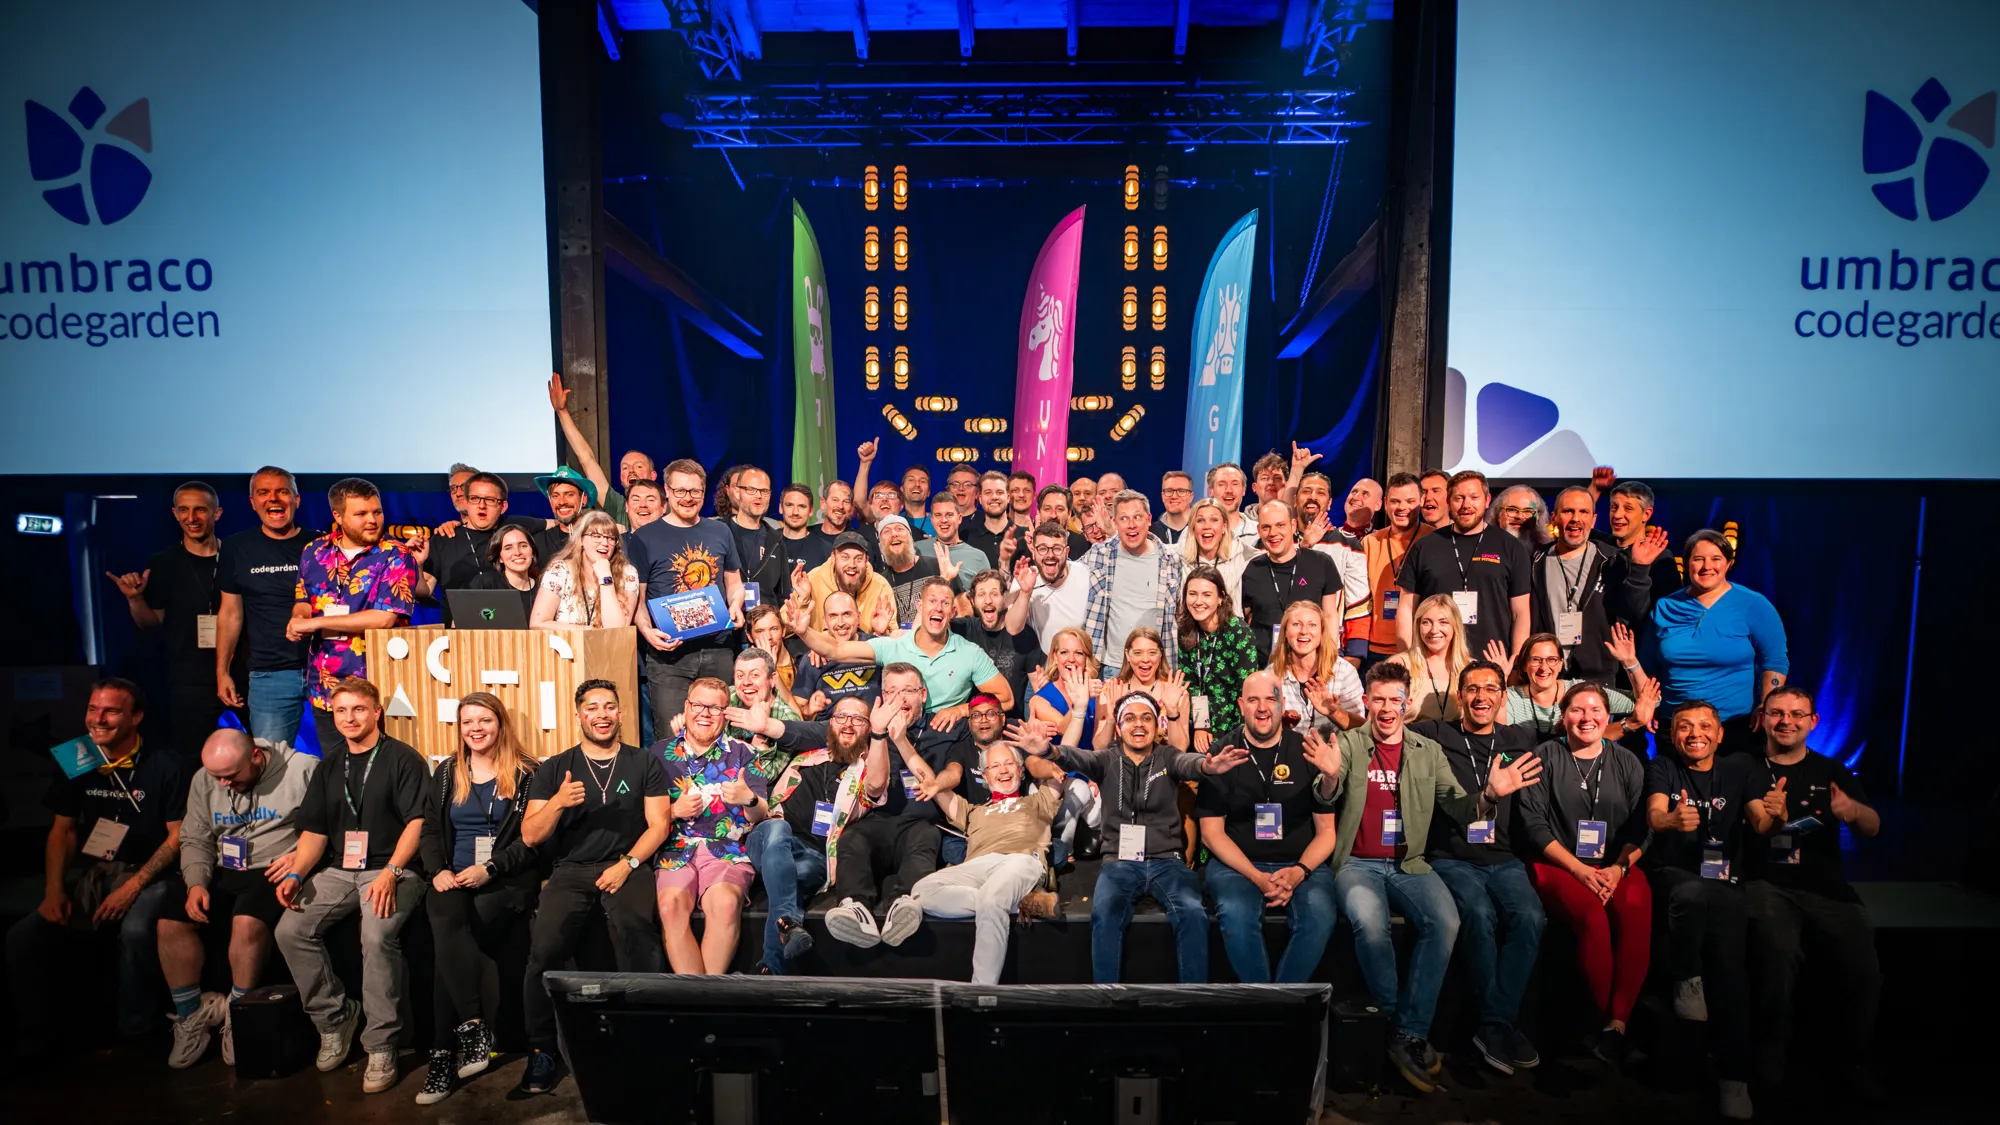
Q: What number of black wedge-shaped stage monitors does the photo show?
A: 2